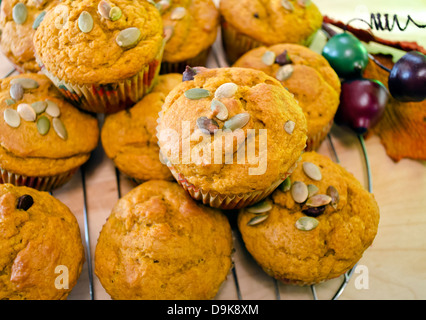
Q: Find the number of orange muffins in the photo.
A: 11